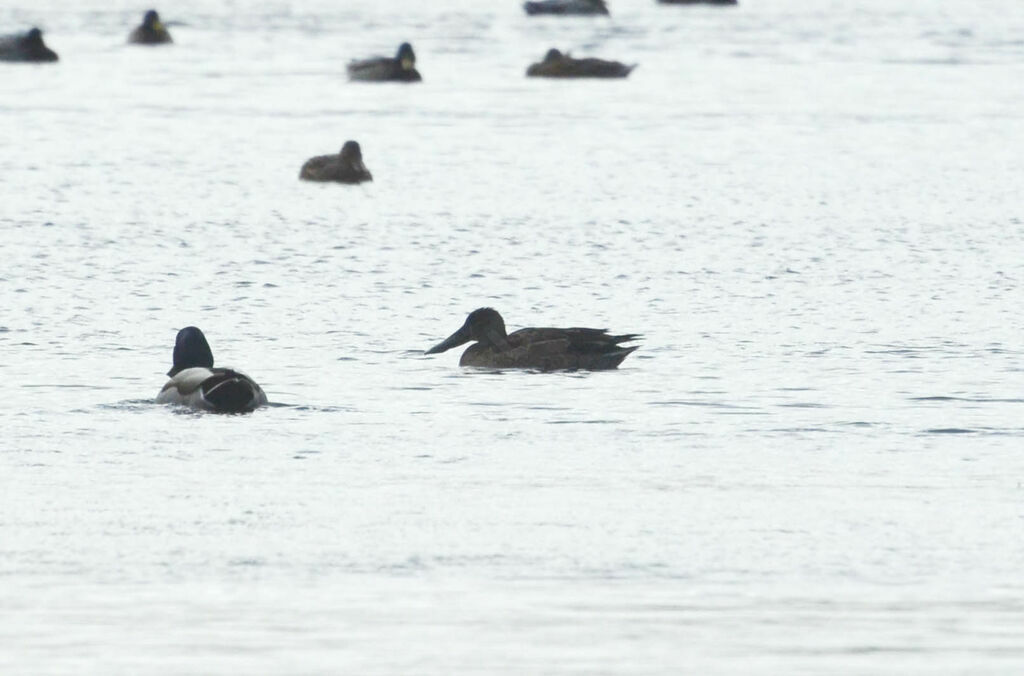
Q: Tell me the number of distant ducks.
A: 7